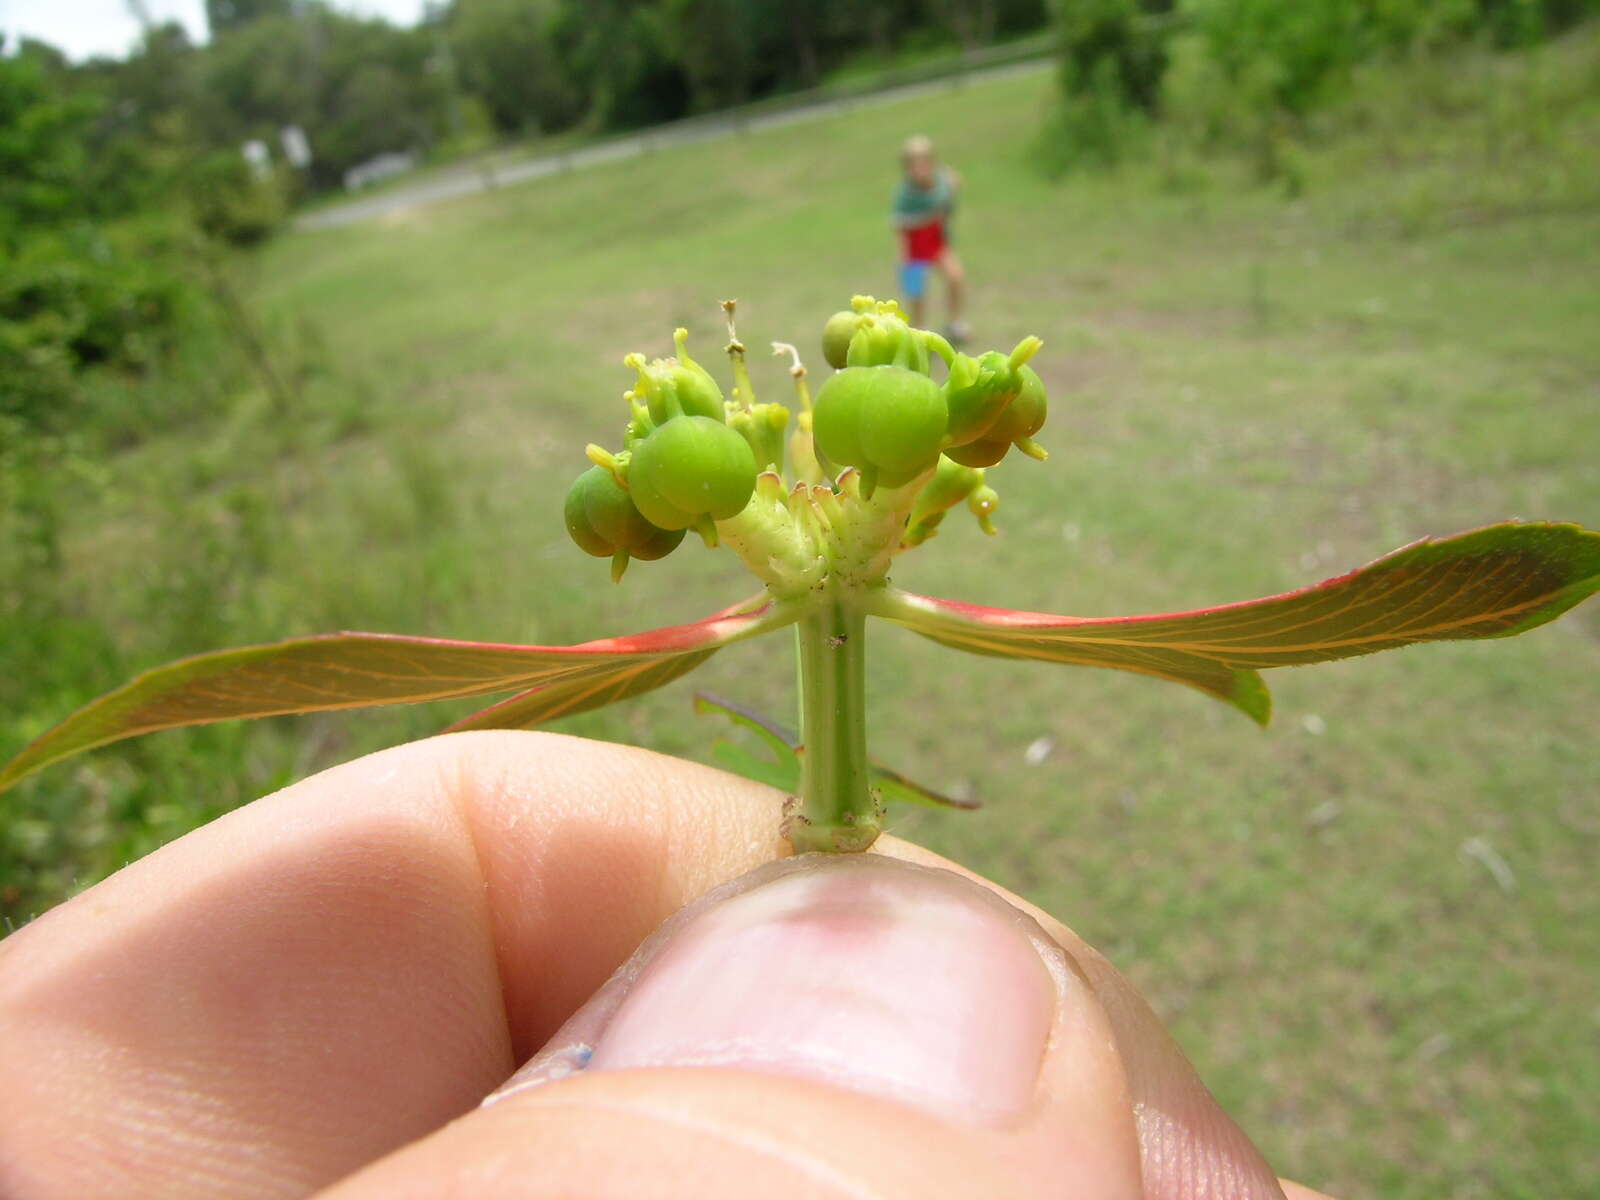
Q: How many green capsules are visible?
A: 5